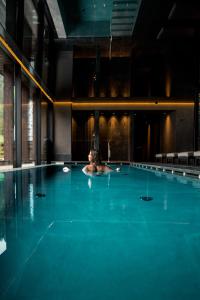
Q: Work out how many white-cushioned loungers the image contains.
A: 4